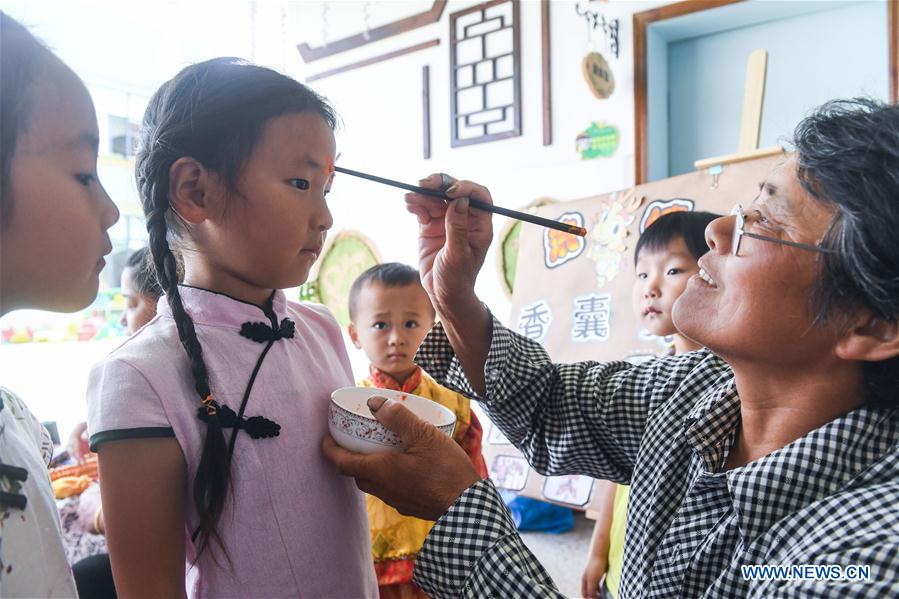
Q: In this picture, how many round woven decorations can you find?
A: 2